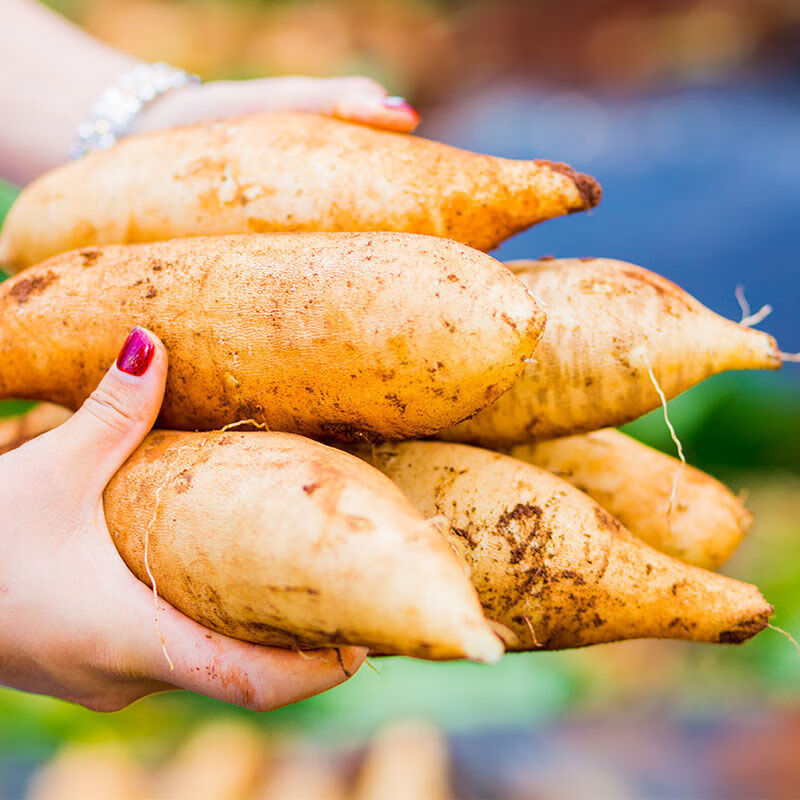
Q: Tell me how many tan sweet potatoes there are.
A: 6